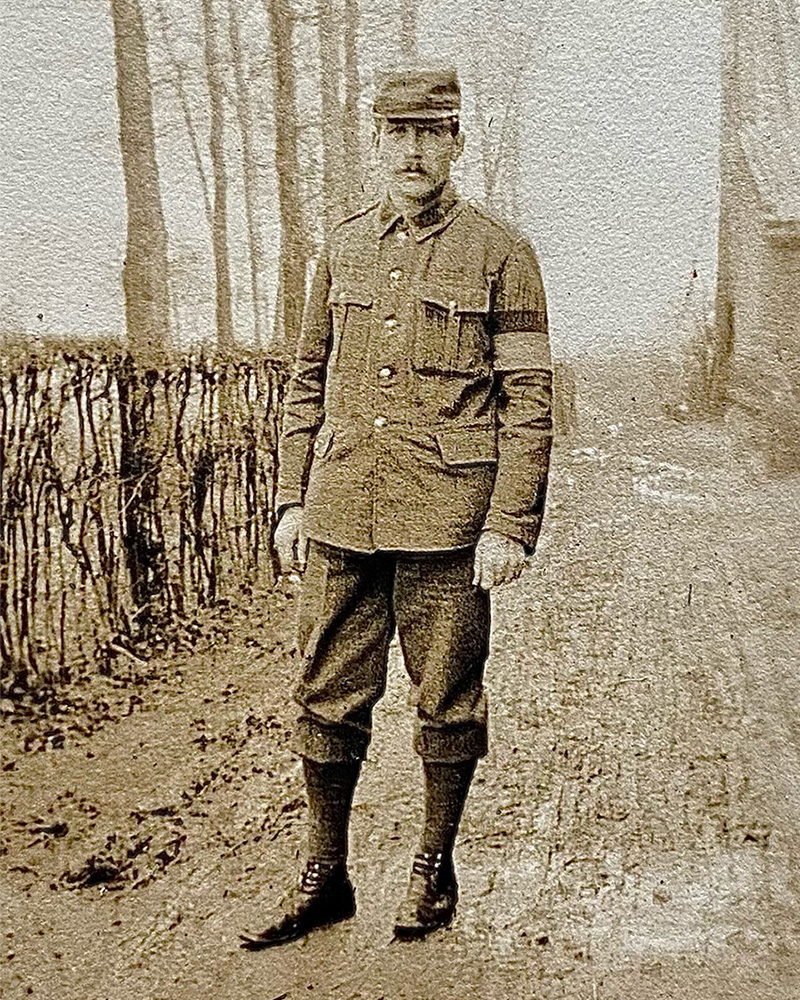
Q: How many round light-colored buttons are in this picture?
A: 5